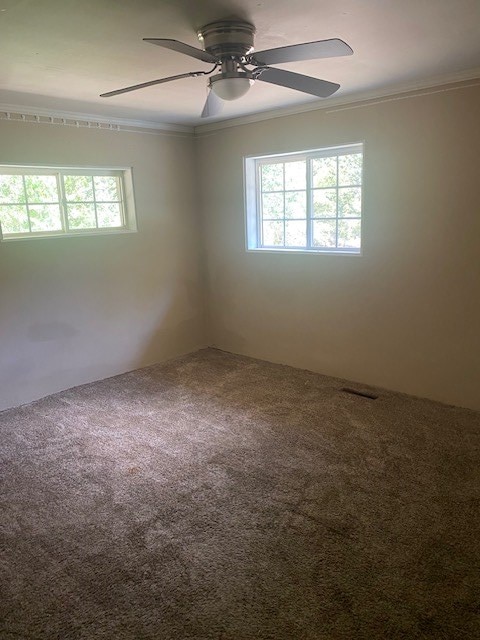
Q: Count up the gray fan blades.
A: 5